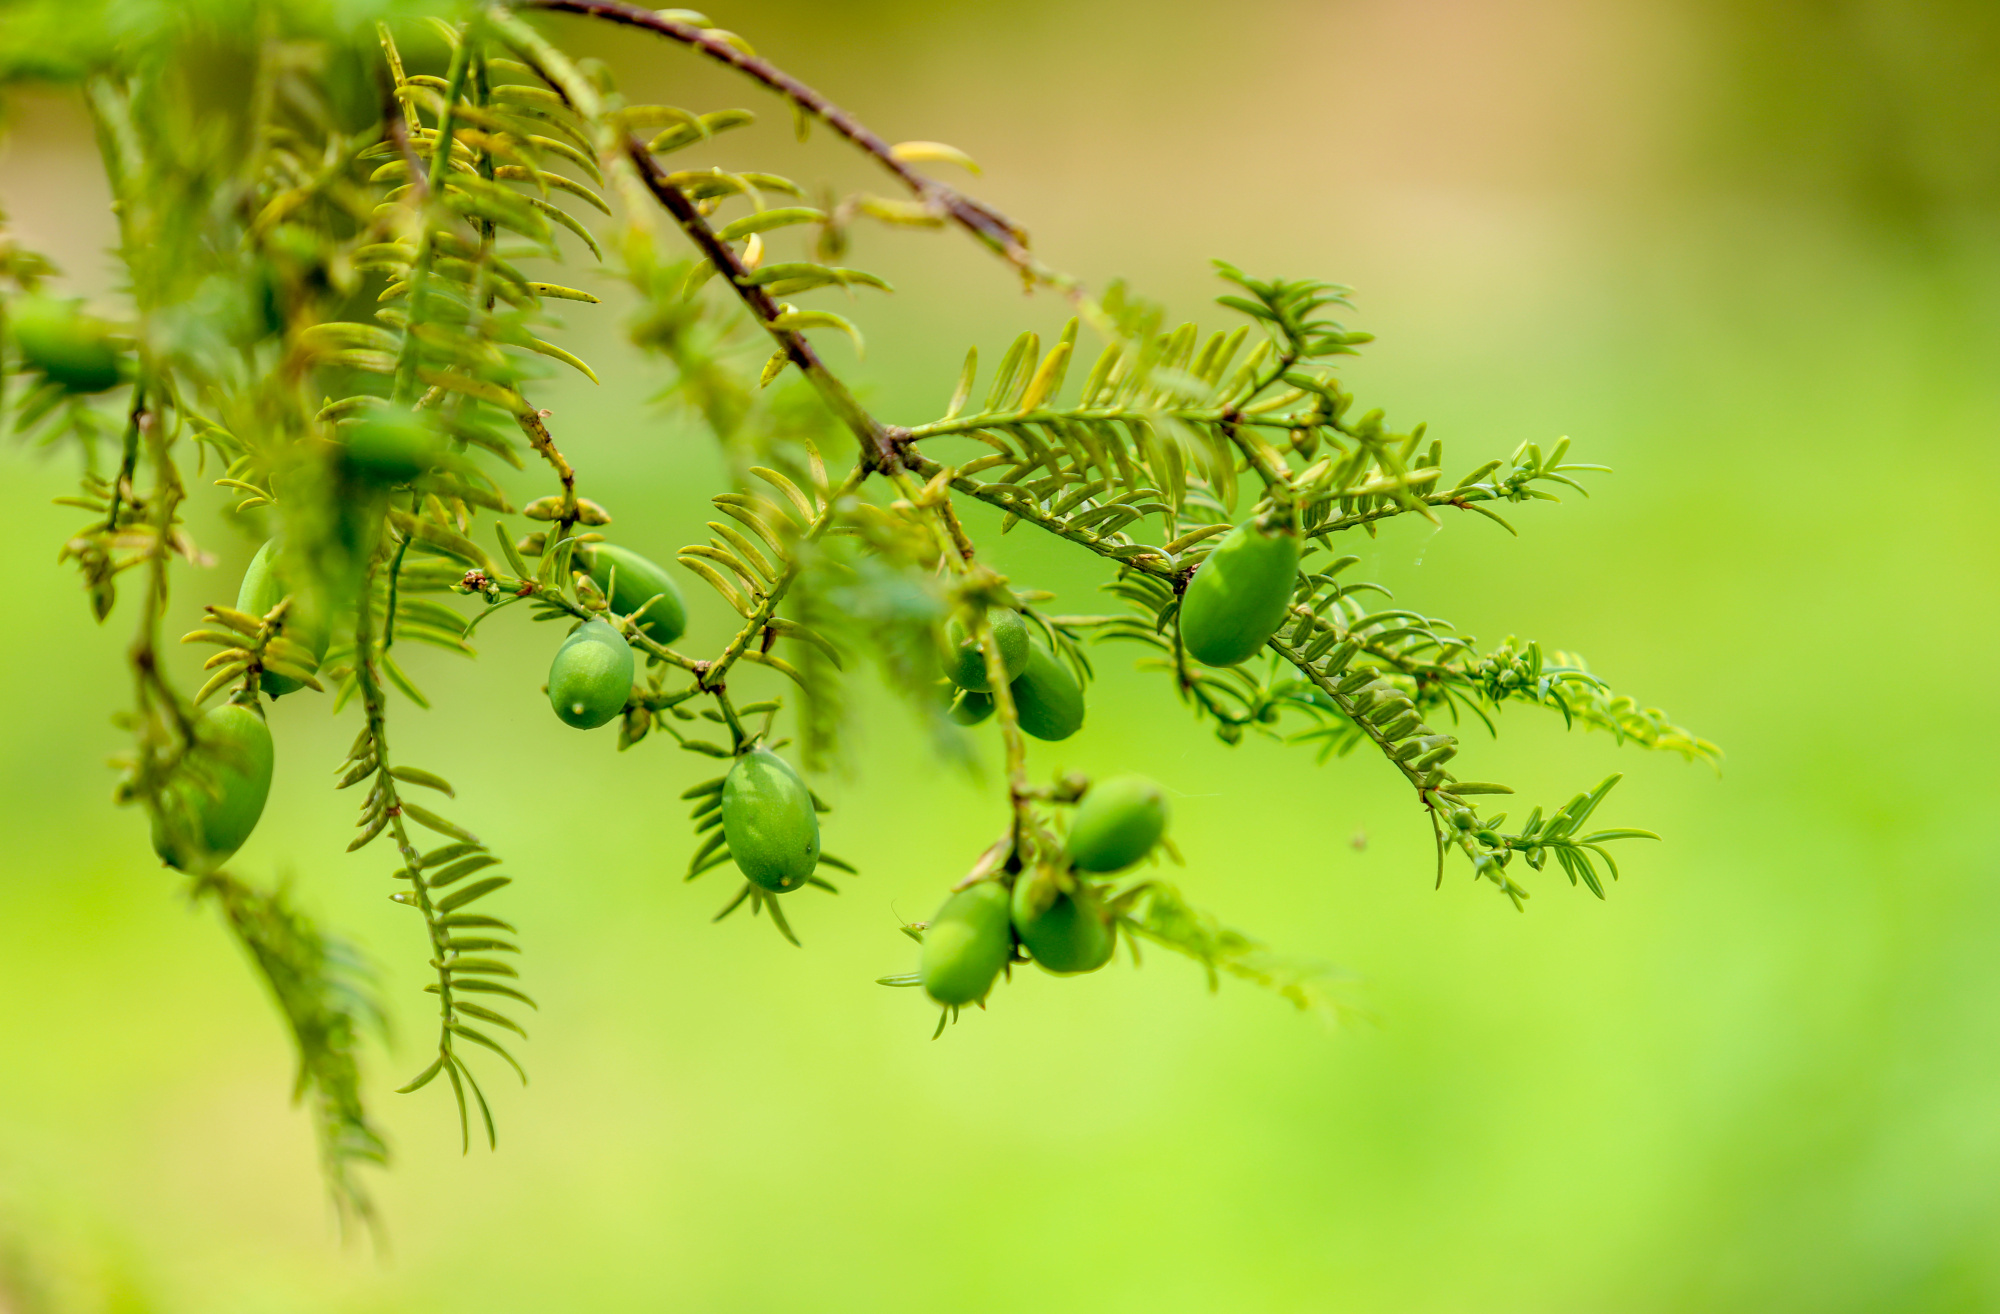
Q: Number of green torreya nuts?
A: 14